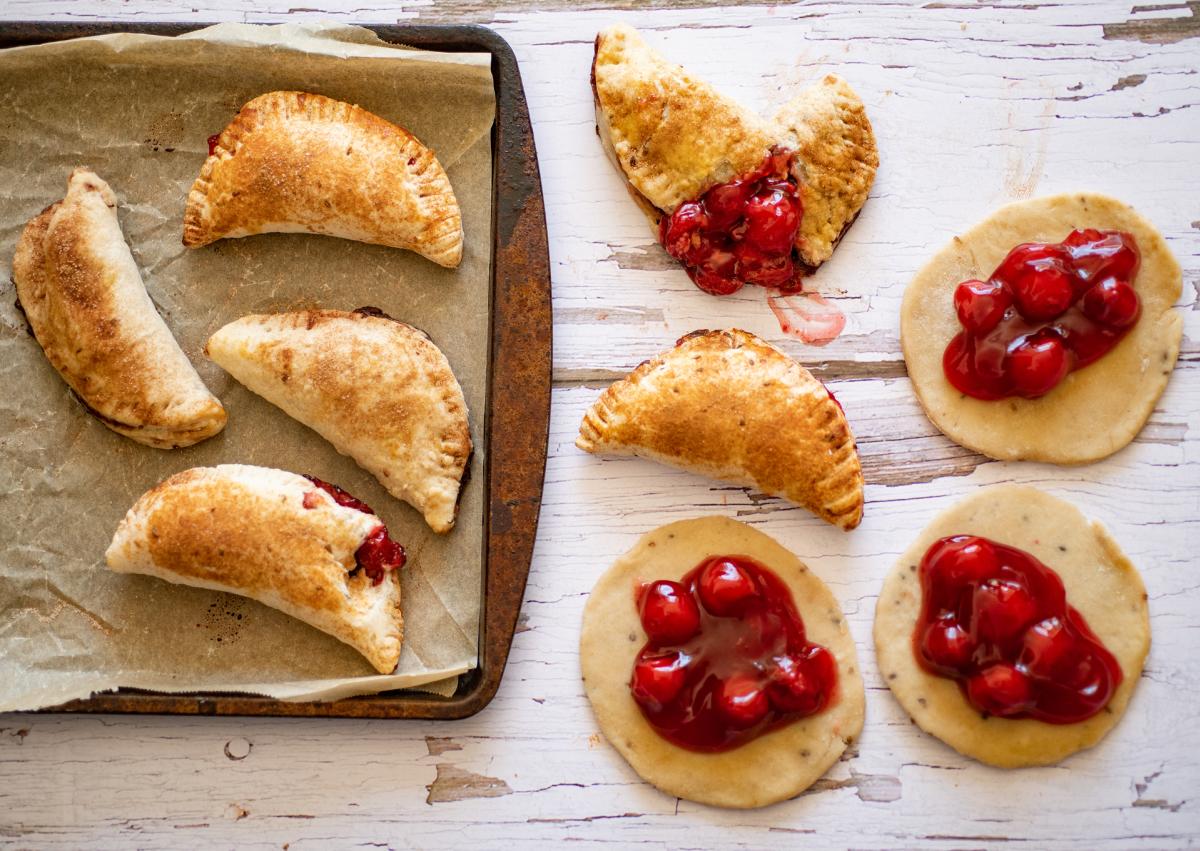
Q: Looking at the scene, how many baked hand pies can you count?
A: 6